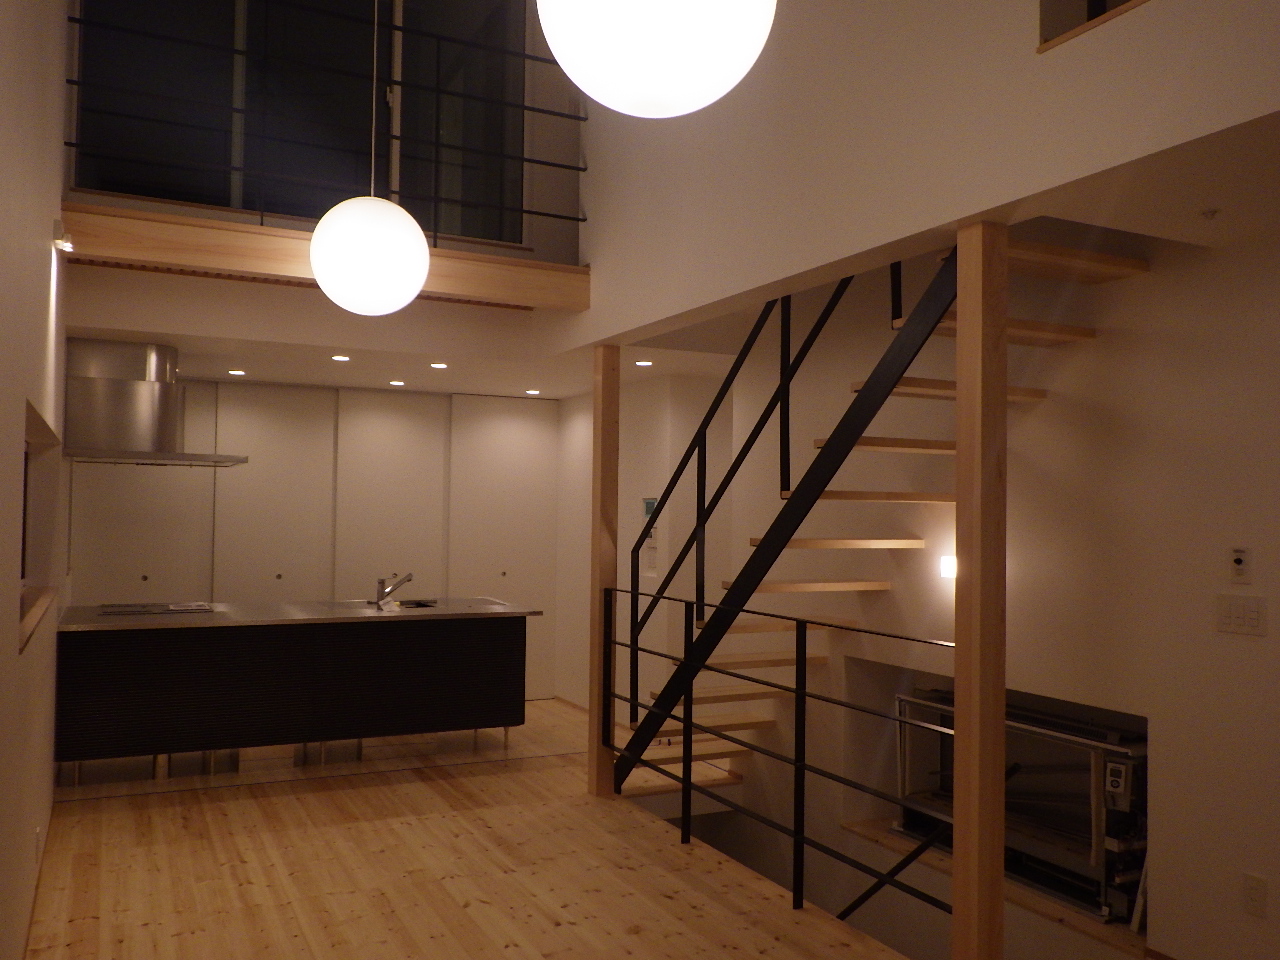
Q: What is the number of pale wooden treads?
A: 12